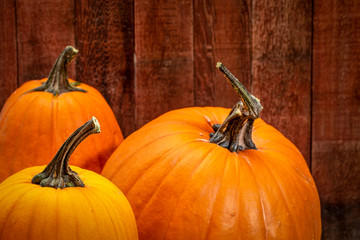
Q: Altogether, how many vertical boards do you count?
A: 7